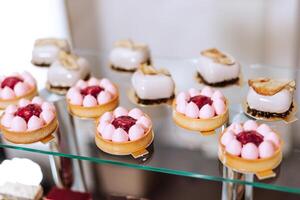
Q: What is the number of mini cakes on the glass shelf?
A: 12